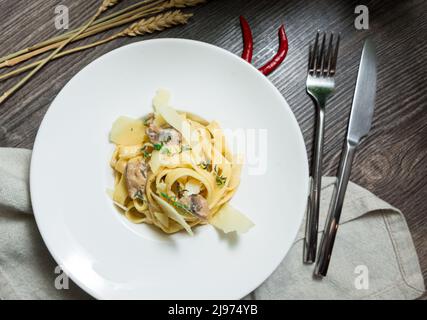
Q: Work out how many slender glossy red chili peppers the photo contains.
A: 2